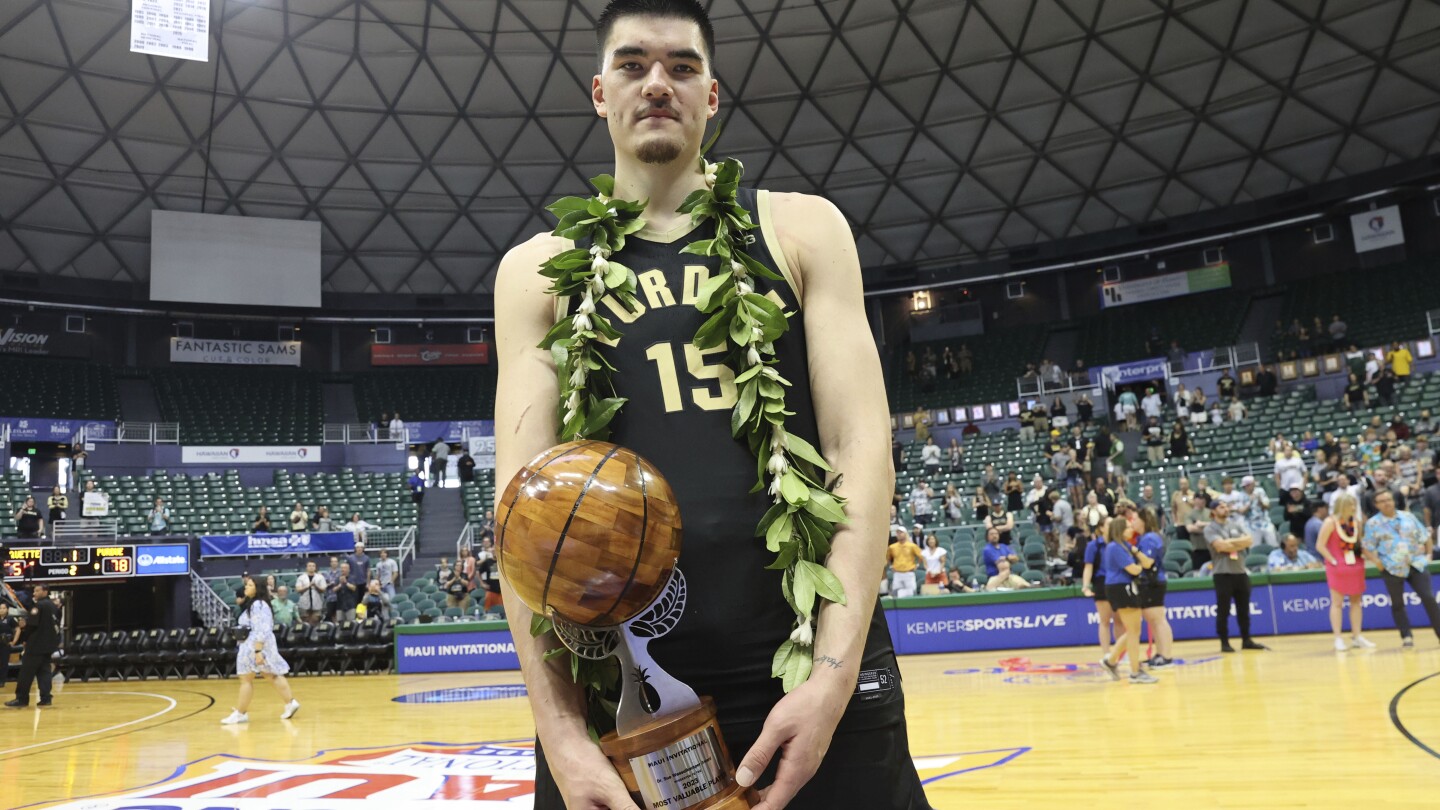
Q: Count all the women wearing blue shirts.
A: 3